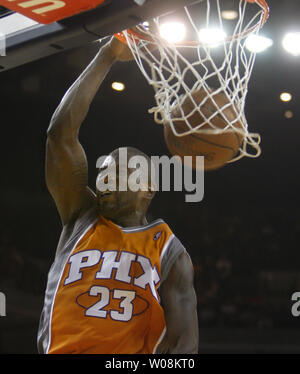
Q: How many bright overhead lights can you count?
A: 4